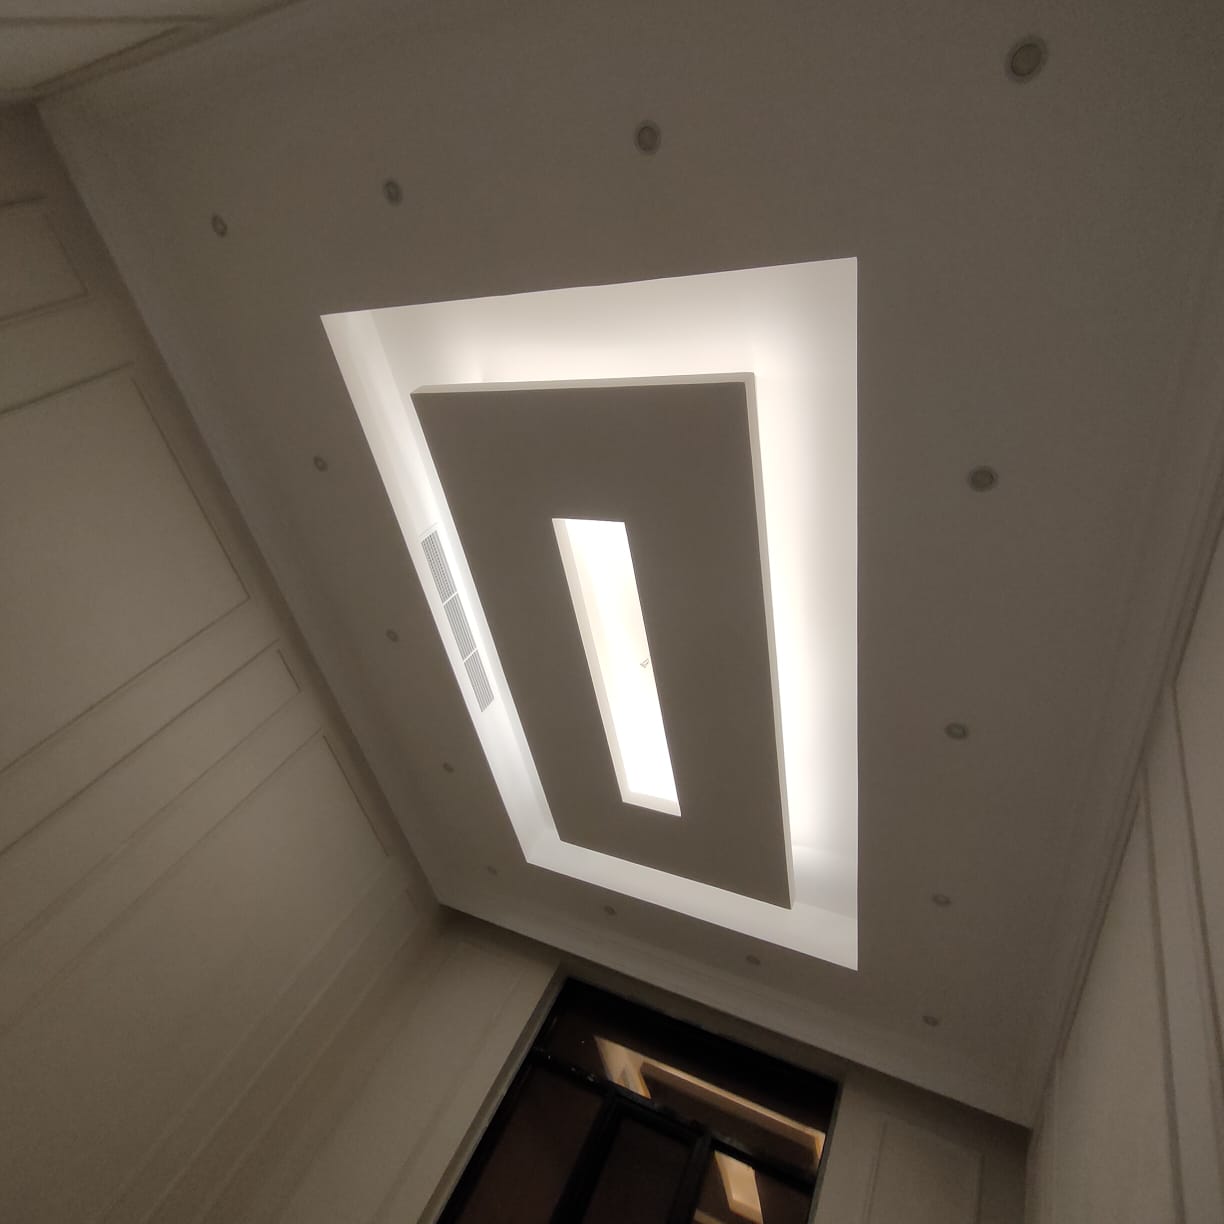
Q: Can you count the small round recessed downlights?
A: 14